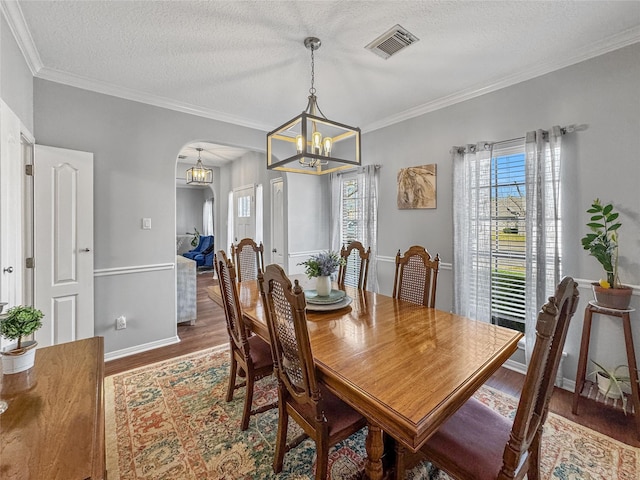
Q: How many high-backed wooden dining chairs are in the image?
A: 6